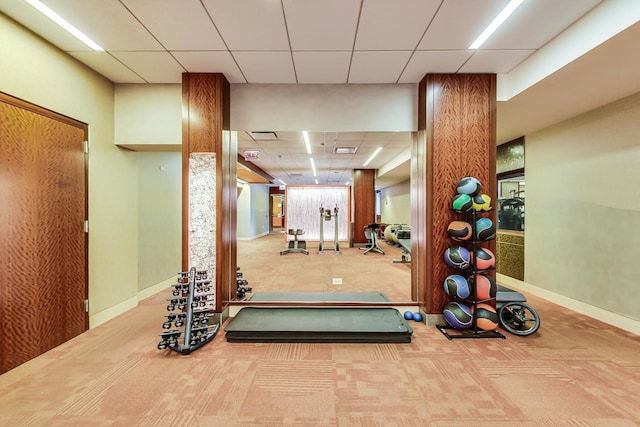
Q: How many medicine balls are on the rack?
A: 11